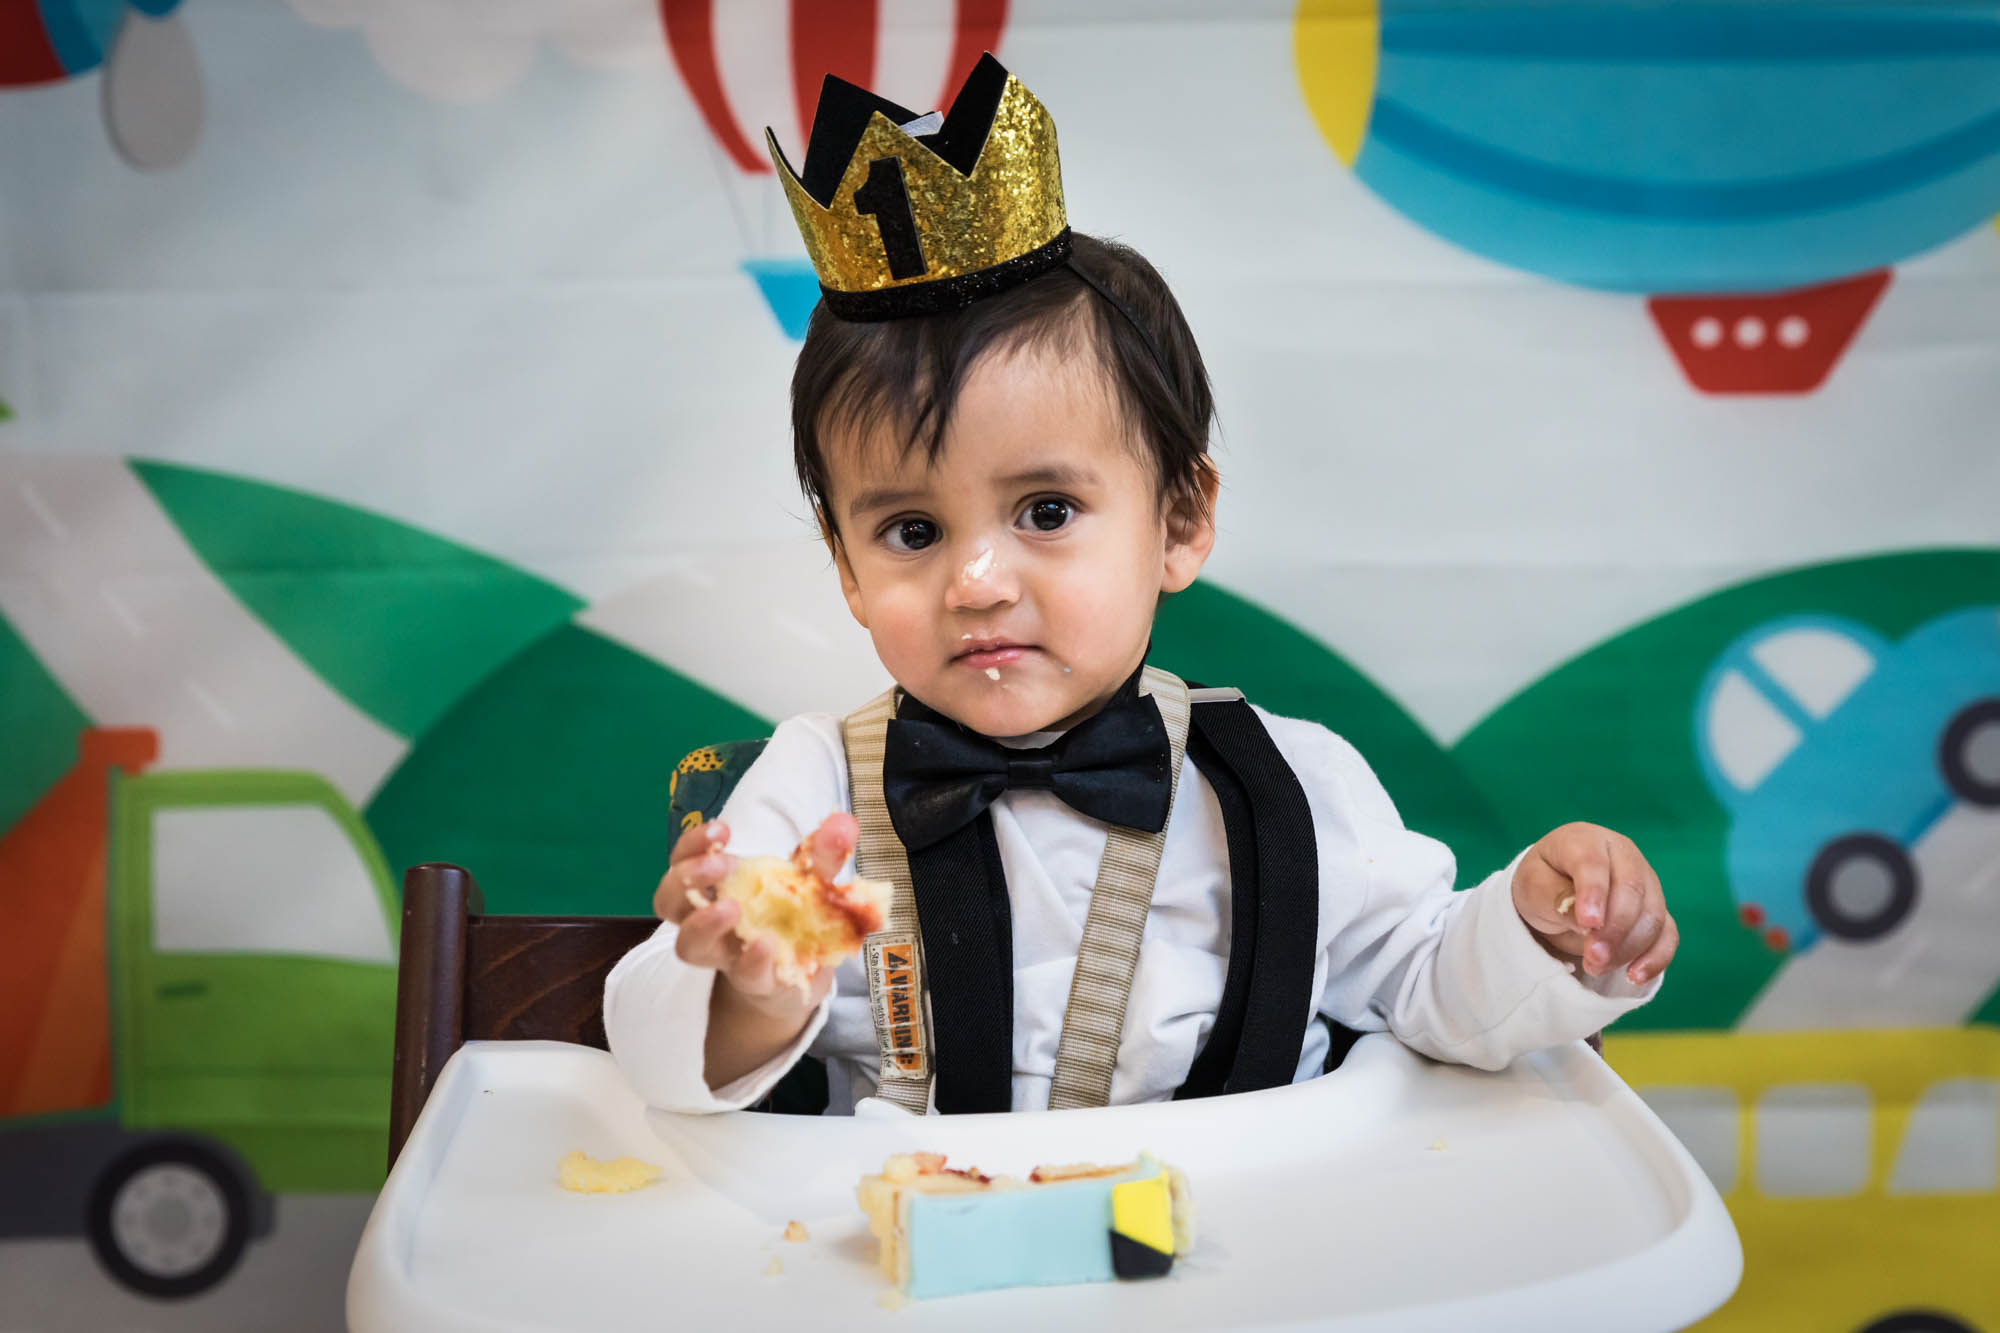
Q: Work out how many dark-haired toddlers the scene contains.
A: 1